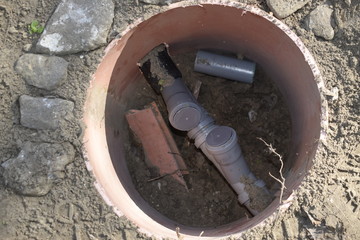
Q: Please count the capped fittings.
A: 2